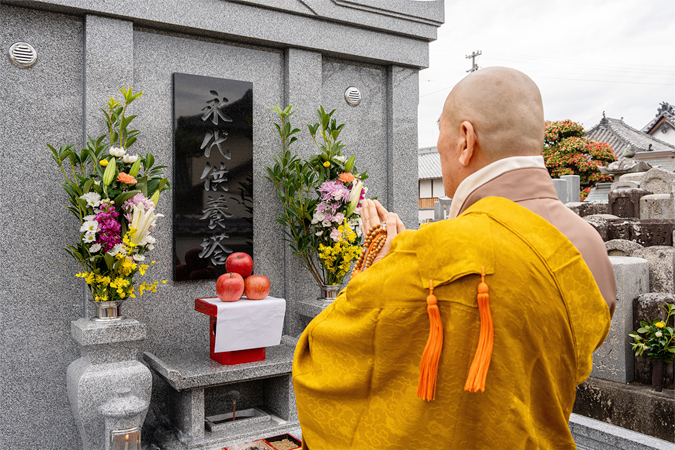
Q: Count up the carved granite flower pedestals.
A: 2